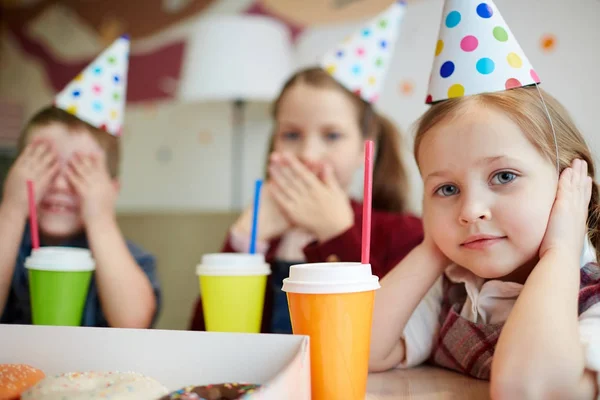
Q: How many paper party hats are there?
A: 3